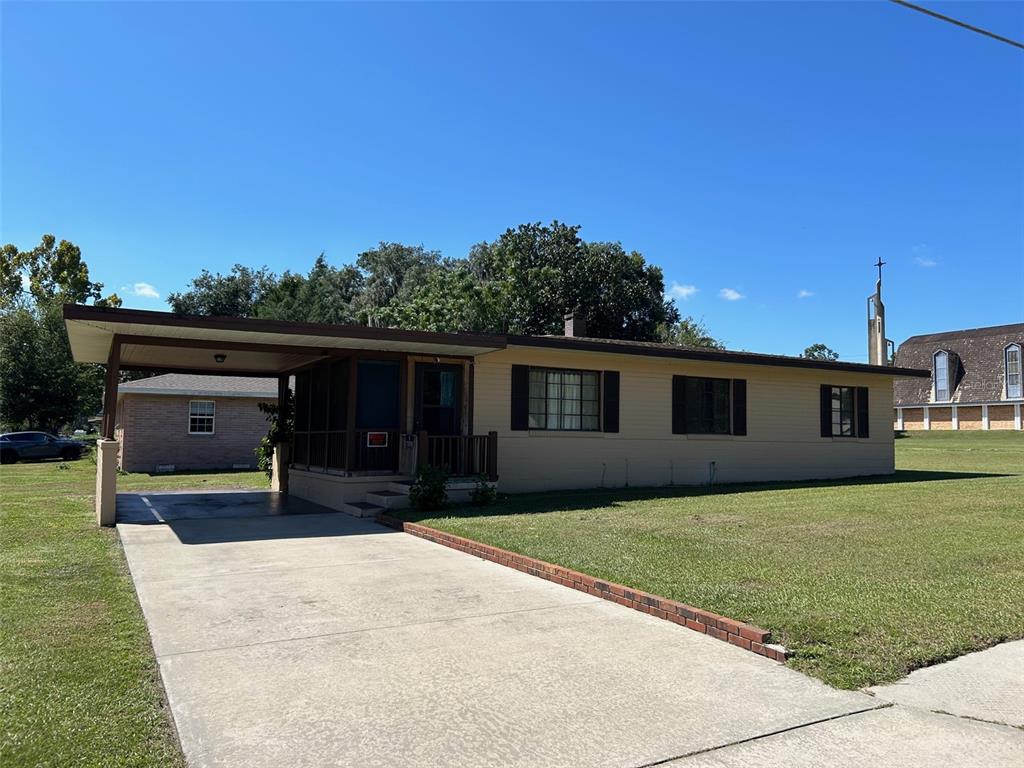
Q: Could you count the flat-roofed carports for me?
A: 1